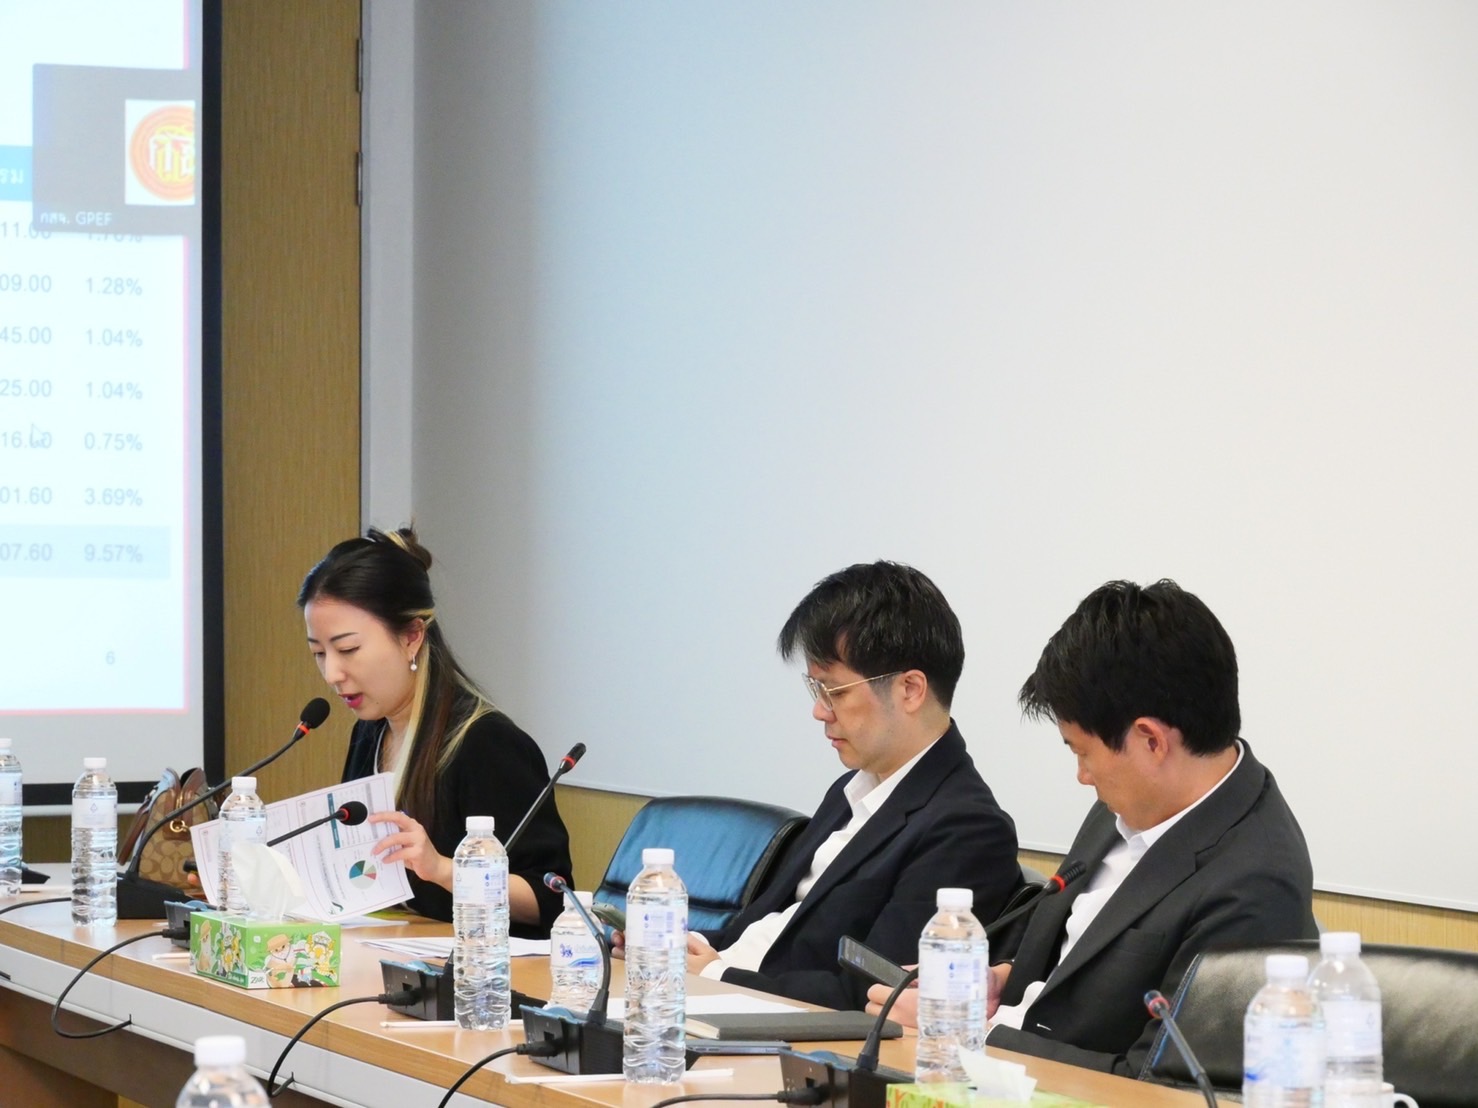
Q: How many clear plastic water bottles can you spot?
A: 10